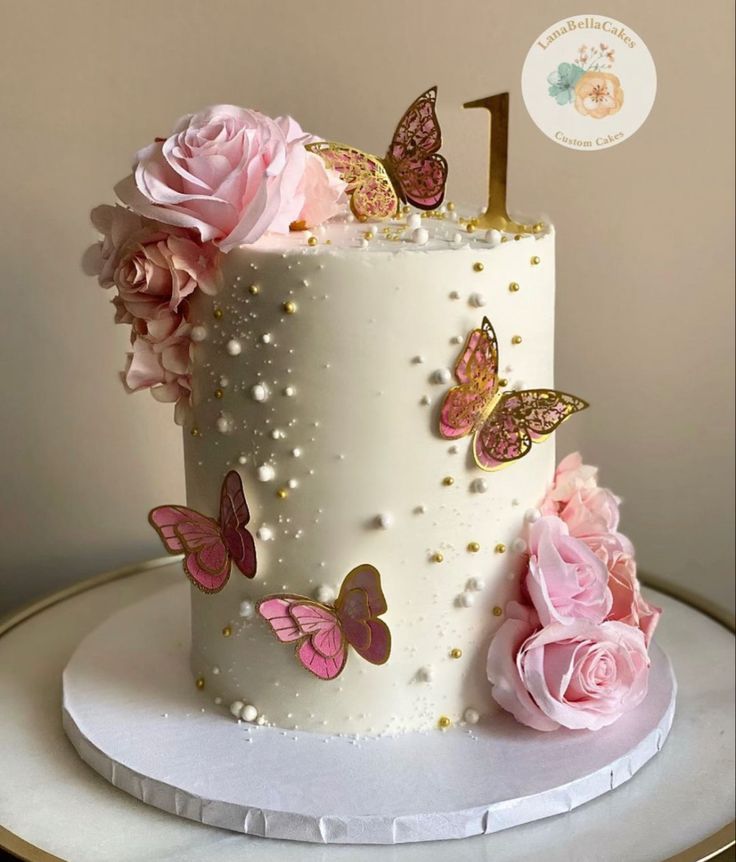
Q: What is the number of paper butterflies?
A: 4